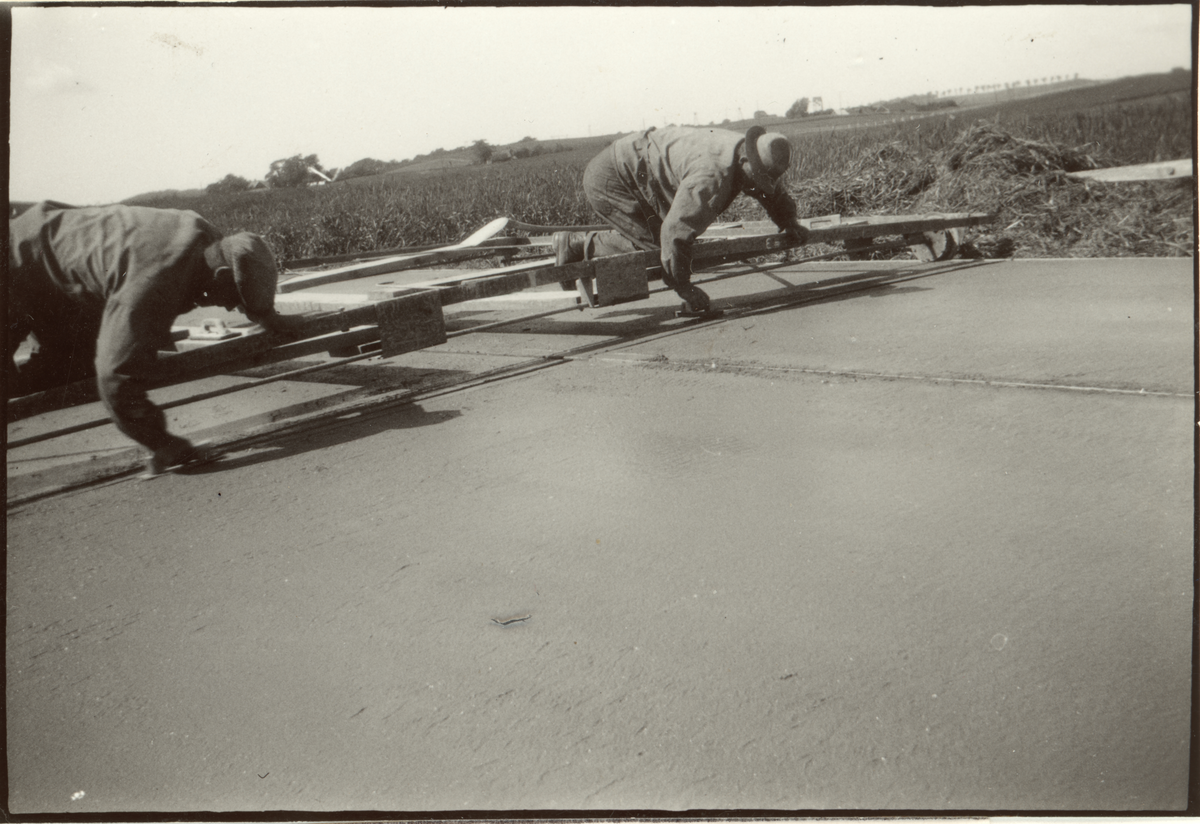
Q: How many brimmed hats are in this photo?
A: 1